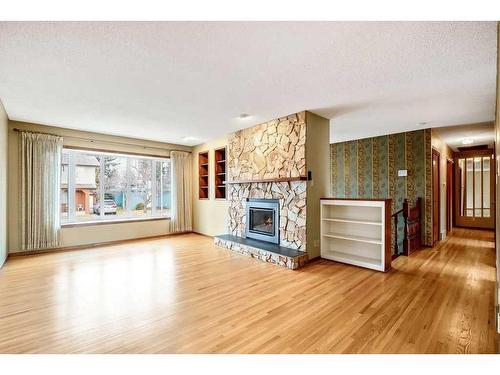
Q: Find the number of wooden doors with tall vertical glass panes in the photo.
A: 1